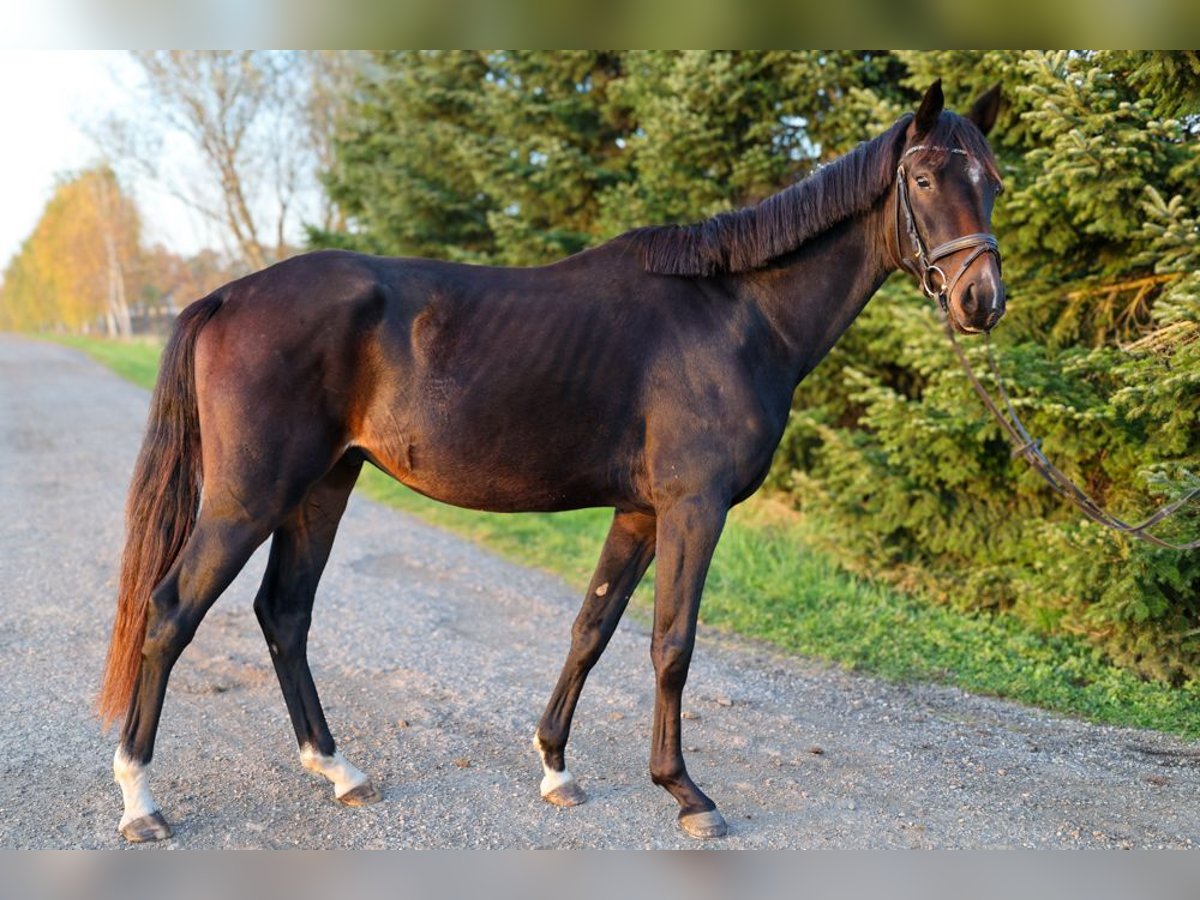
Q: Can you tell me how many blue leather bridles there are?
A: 0